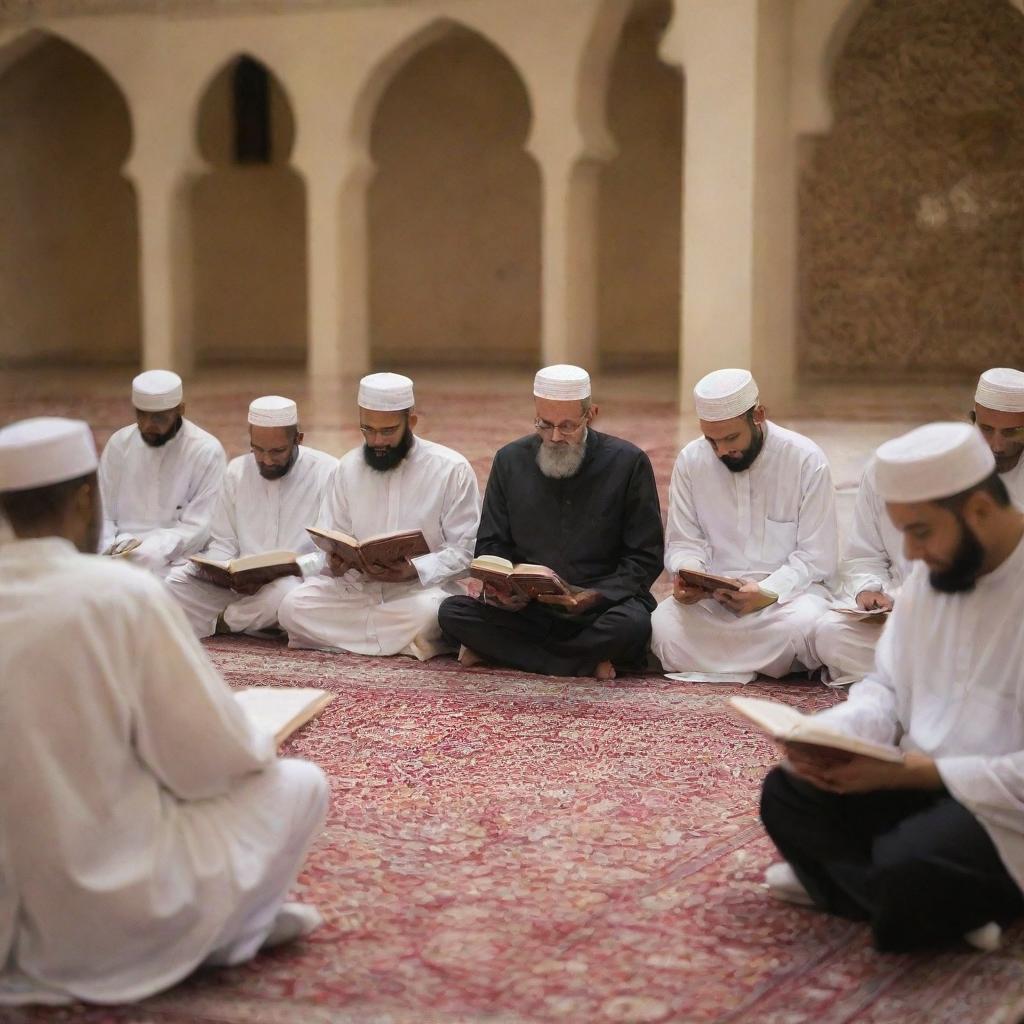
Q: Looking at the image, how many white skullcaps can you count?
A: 8